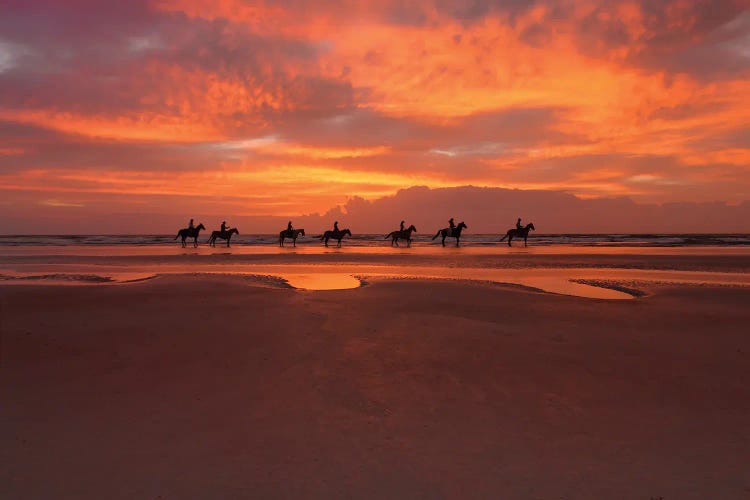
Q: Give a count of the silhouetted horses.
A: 7